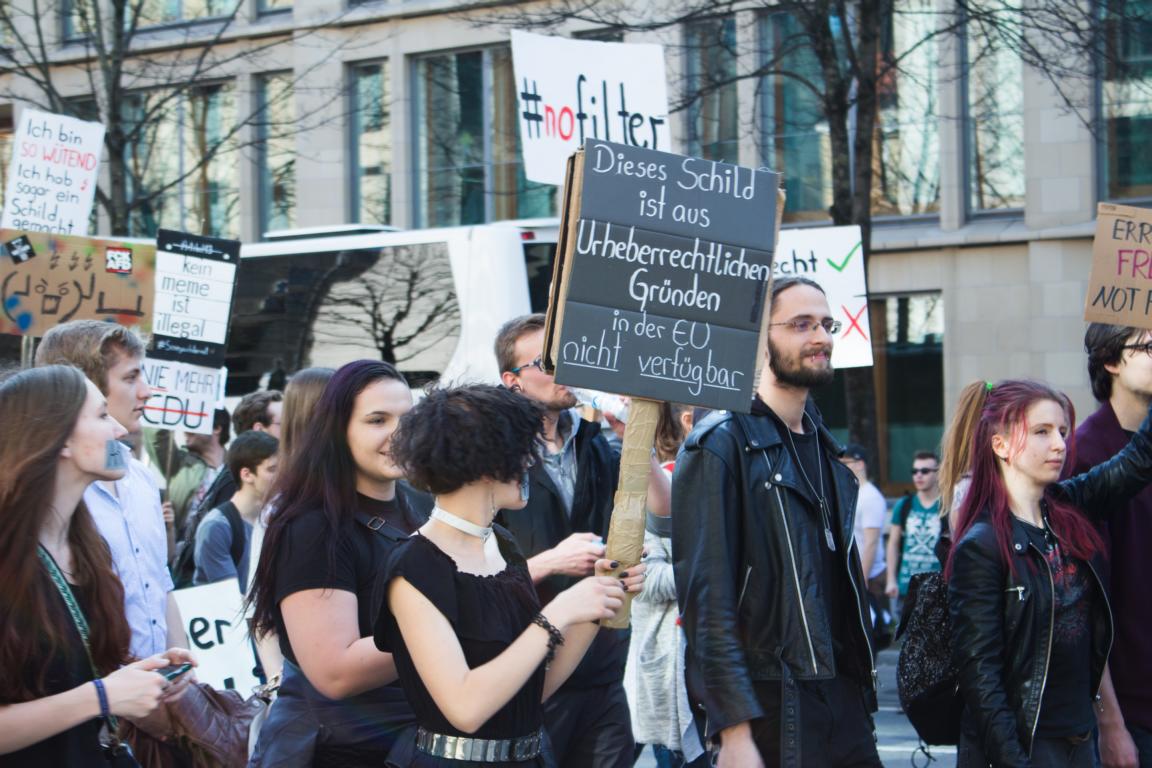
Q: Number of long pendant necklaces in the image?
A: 1